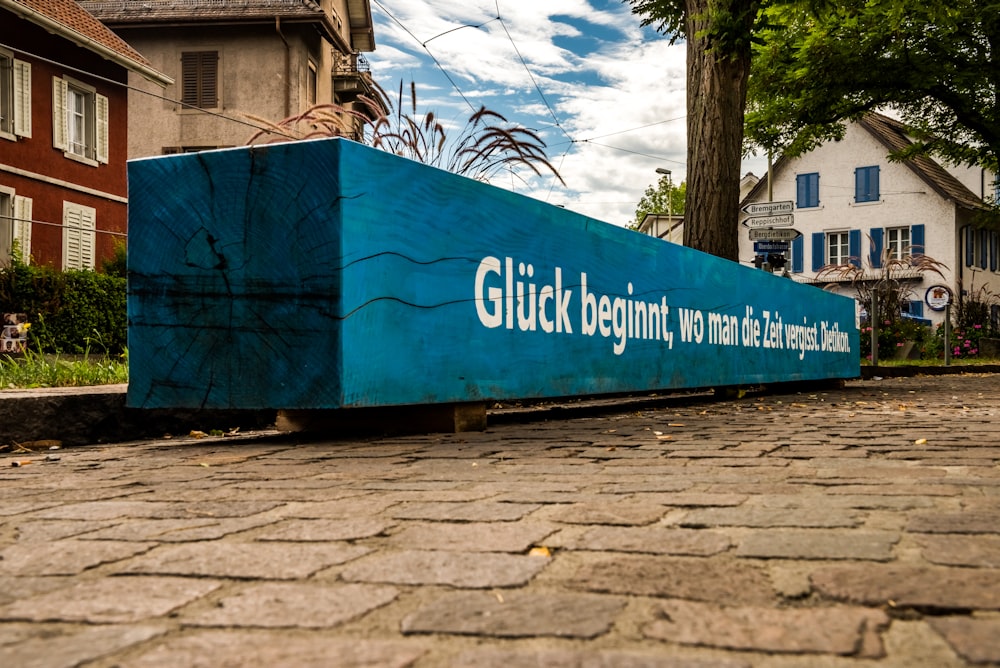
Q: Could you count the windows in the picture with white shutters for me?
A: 4